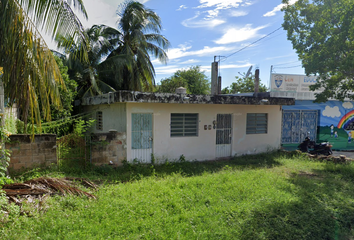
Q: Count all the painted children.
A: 3